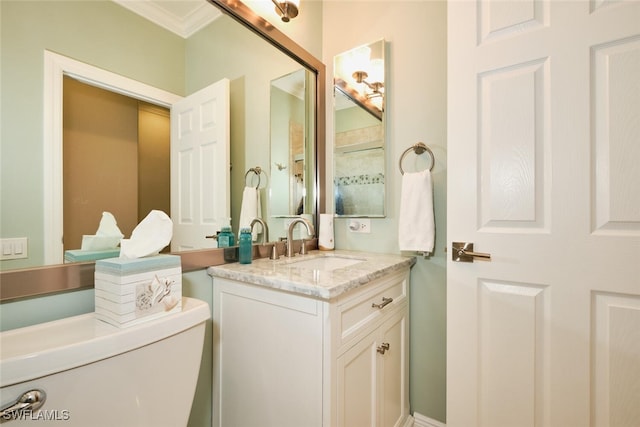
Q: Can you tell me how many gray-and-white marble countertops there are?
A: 1